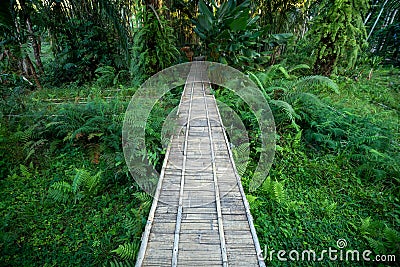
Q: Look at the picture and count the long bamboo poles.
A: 4